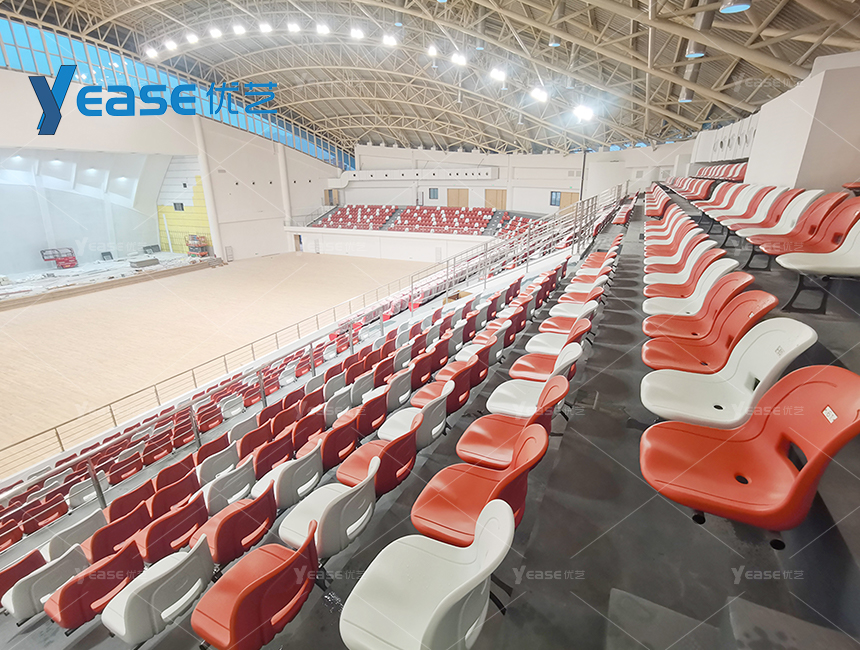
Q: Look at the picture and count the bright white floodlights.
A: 15